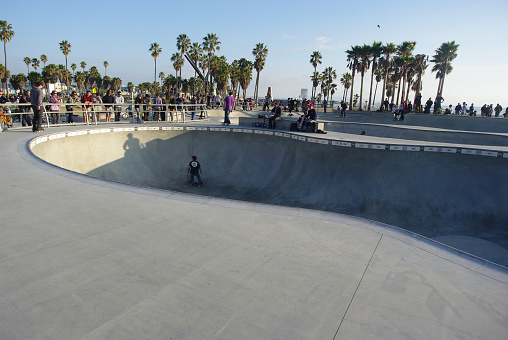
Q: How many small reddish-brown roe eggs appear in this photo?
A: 0